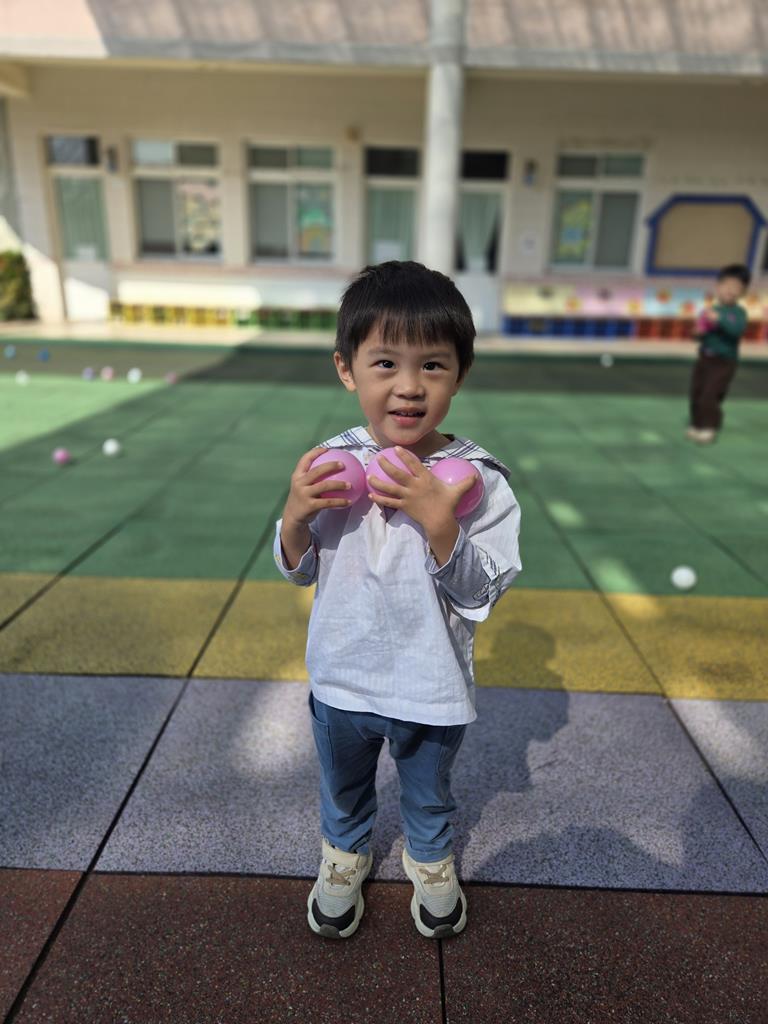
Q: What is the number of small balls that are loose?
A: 11